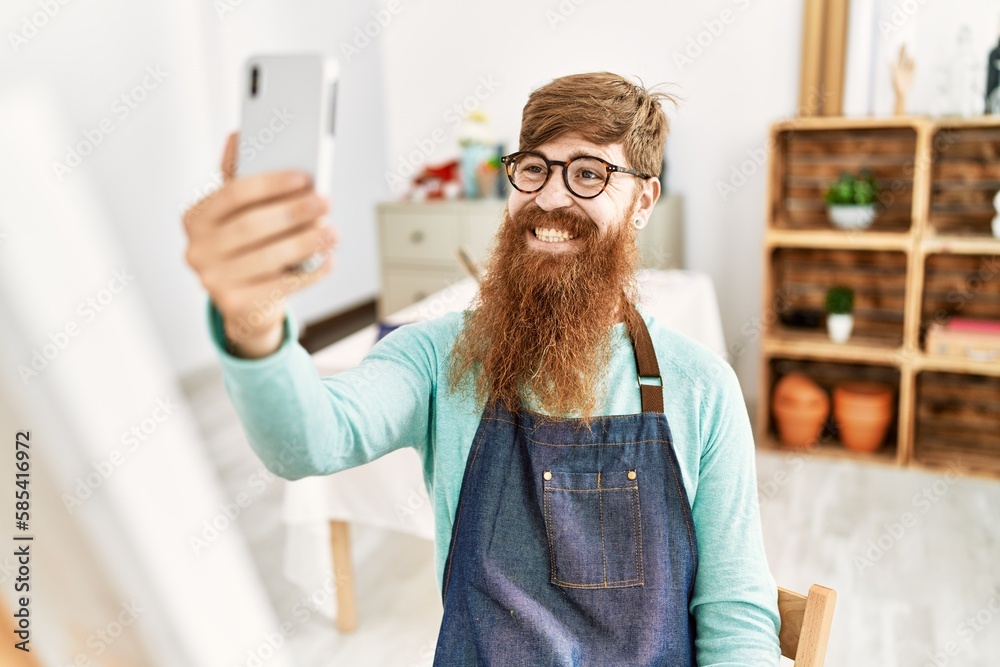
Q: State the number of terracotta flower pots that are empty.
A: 2